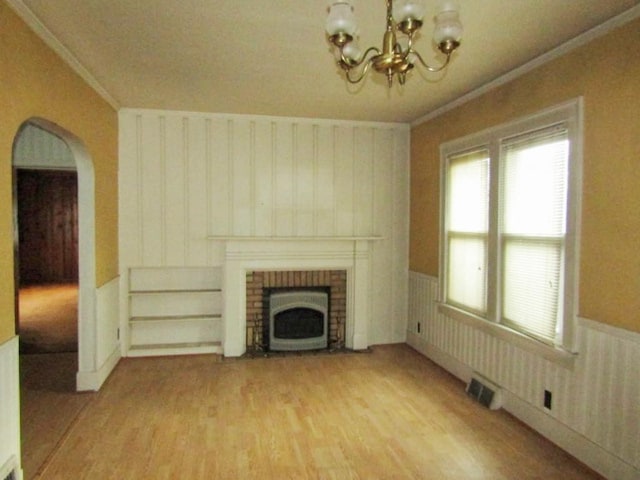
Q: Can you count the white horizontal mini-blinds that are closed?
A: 2